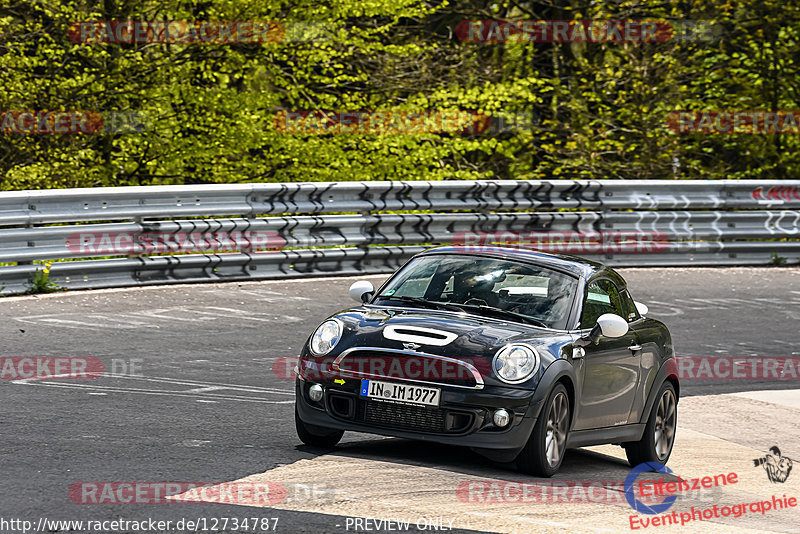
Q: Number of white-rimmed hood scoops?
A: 1